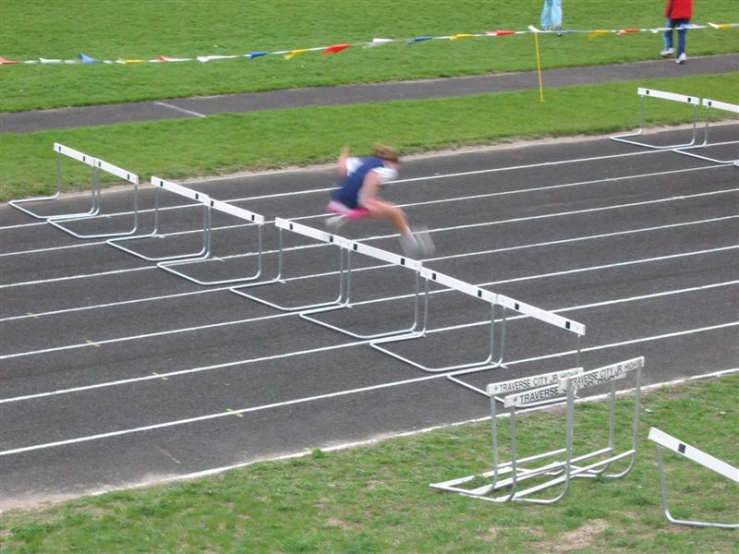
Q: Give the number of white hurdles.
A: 14